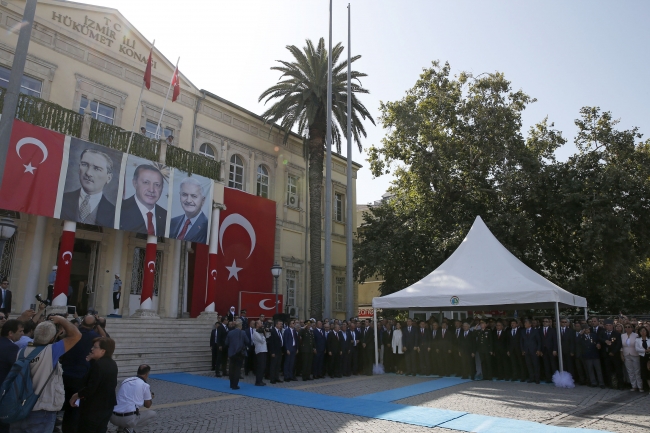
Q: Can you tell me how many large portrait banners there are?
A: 3